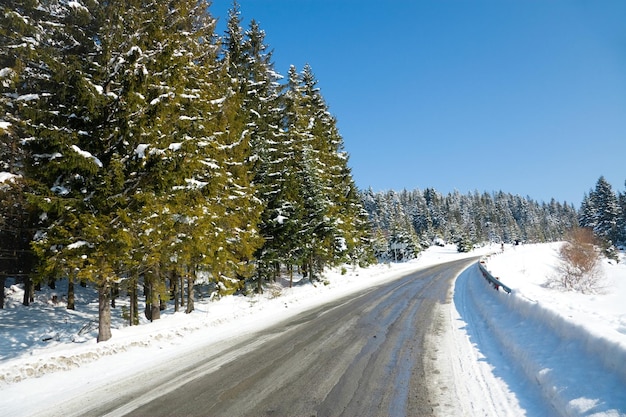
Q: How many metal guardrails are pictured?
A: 1